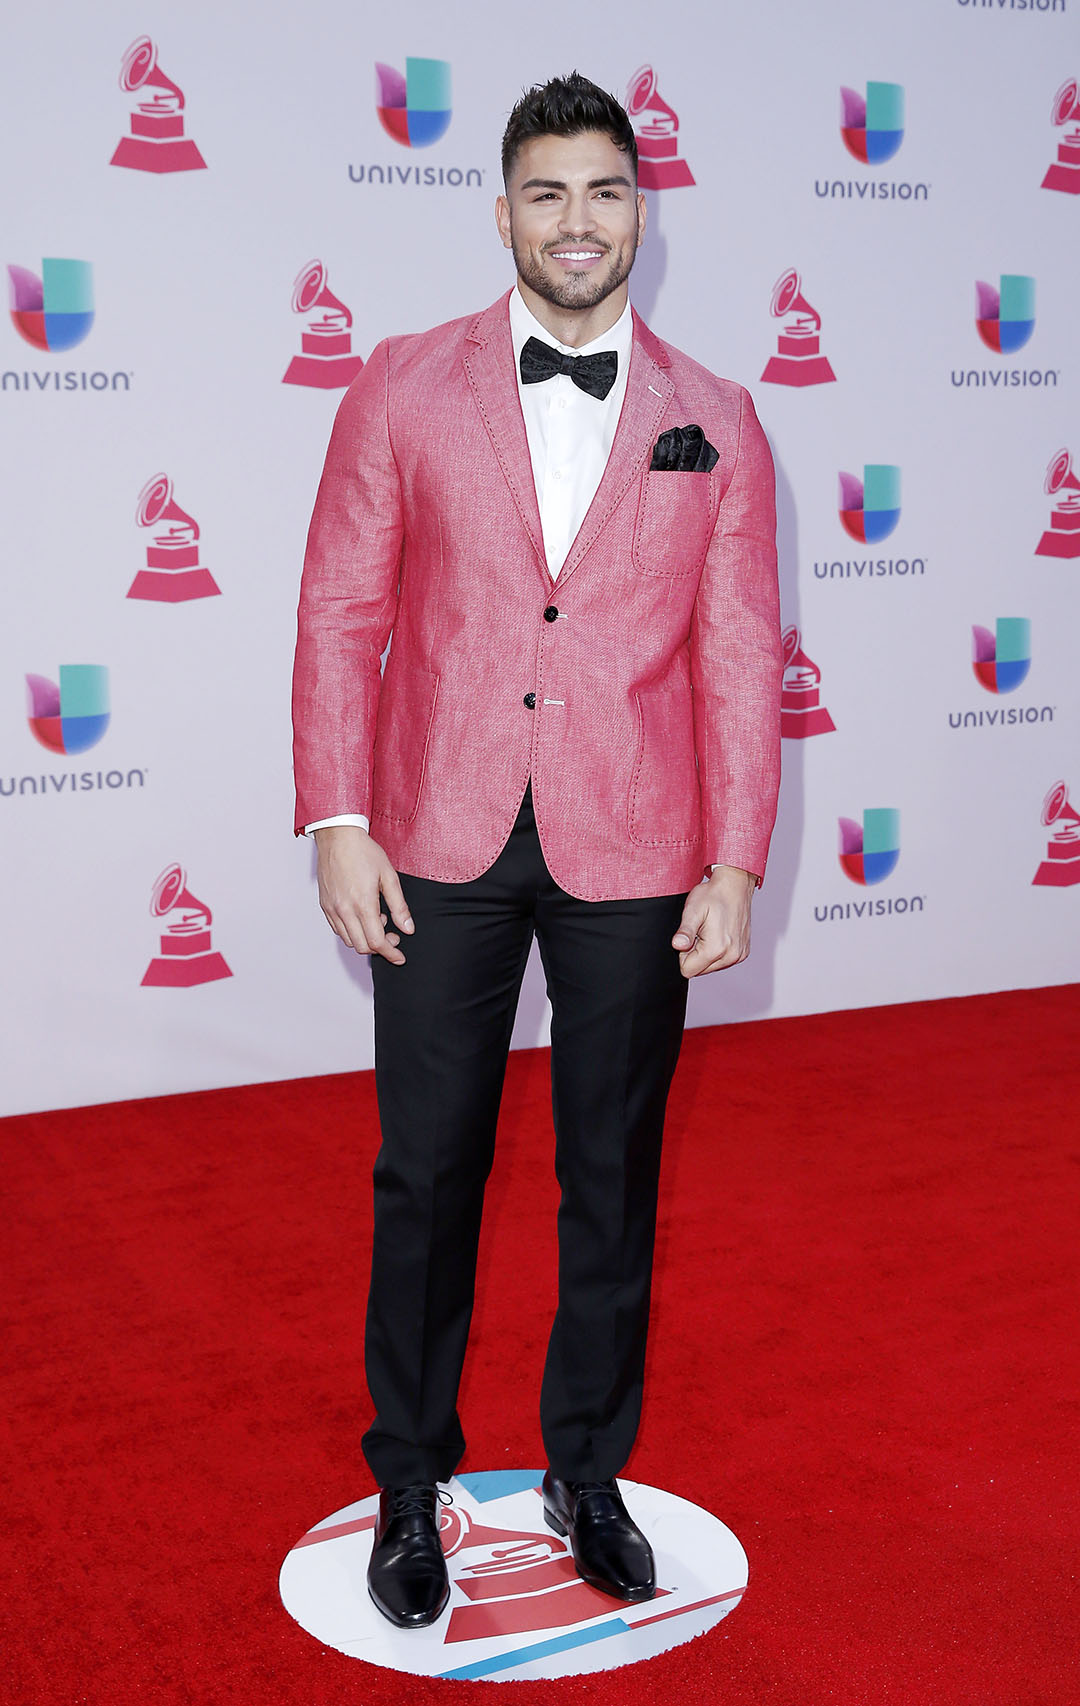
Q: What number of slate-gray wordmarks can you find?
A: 9